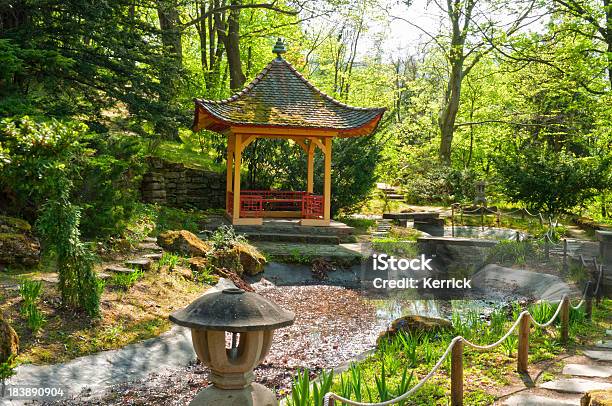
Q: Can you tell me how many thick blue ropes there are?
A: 0